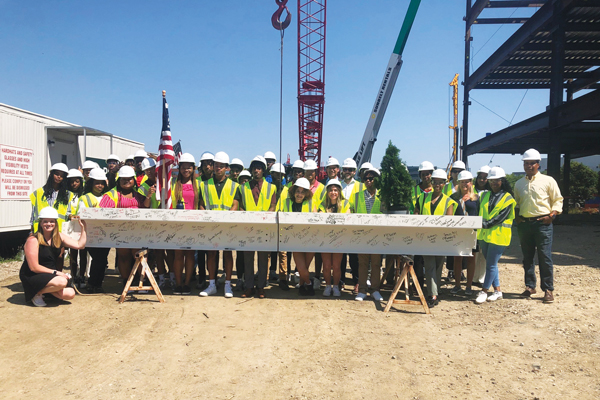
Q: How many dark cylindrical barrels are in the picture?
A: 0